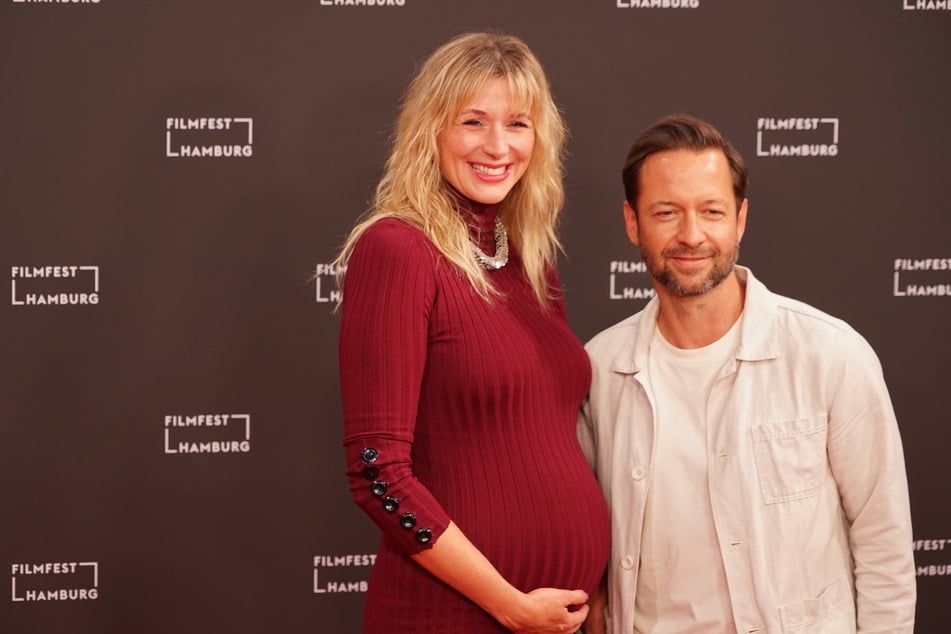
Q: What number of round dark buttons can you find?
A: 6